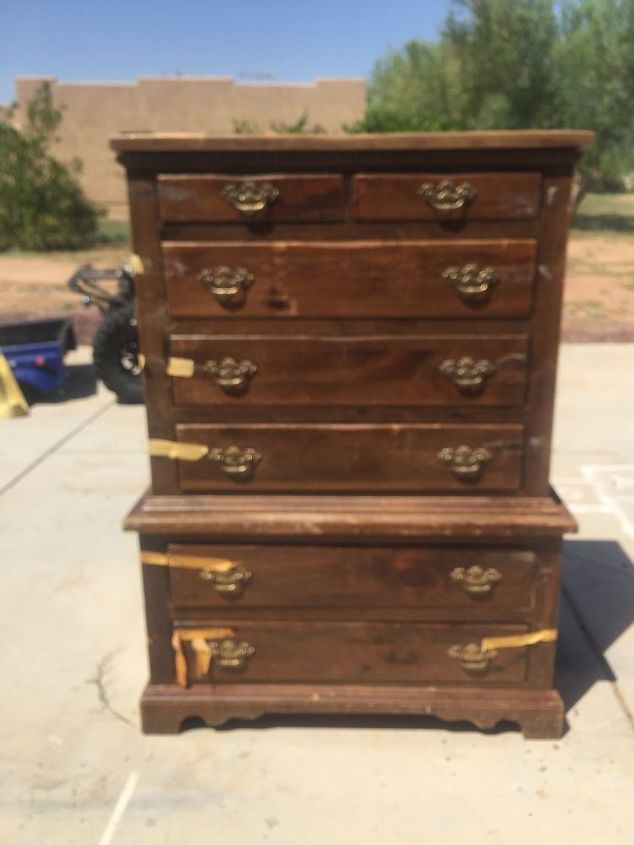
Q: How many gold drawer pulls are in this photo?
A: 12